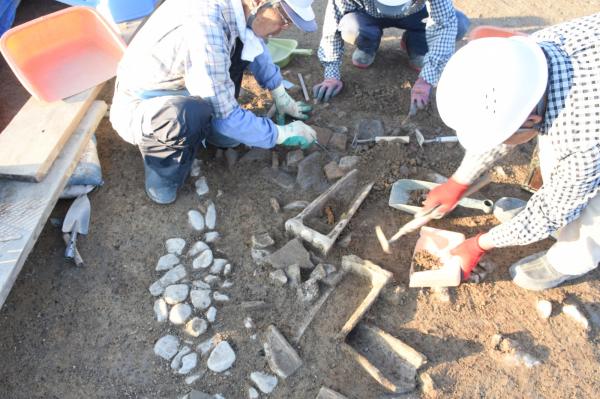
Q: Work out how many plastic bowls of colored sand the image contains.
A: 0